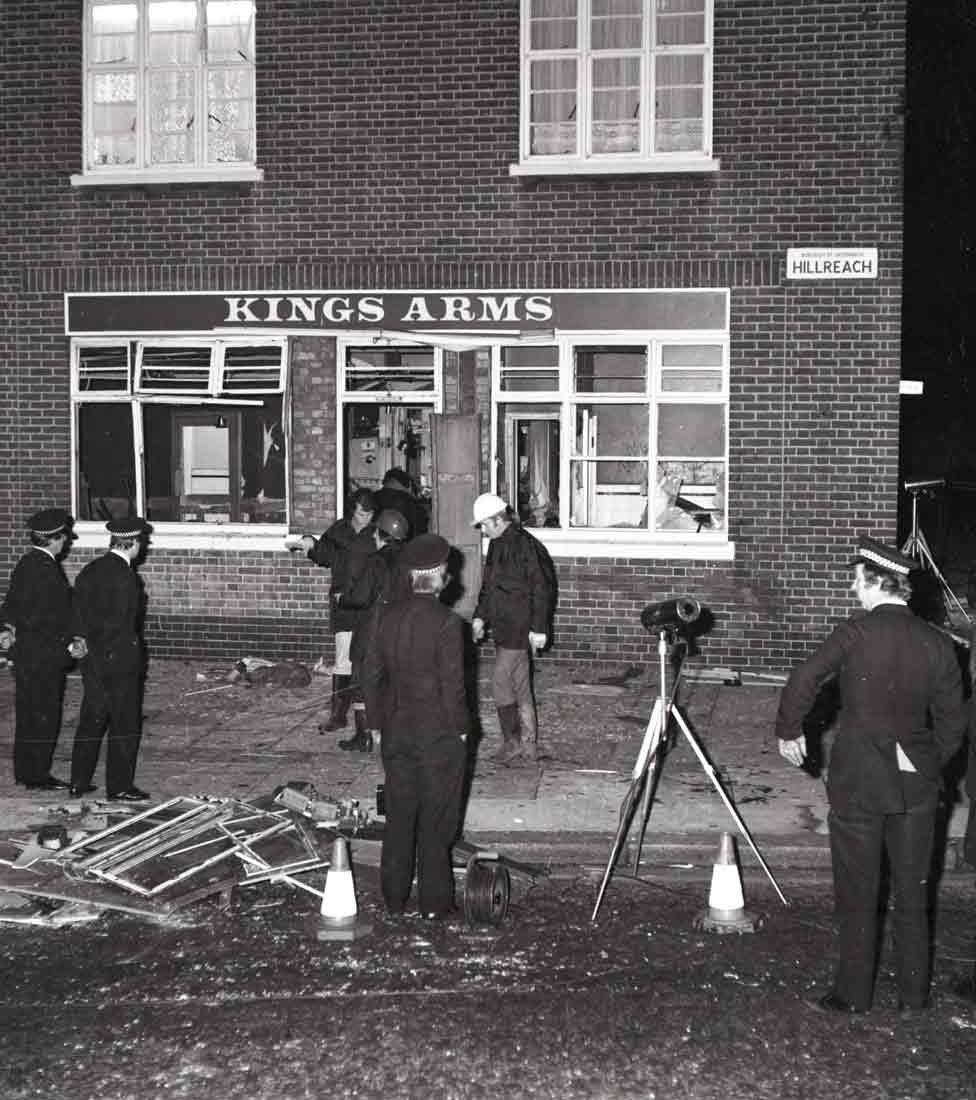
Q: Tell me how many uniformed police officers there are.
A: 4